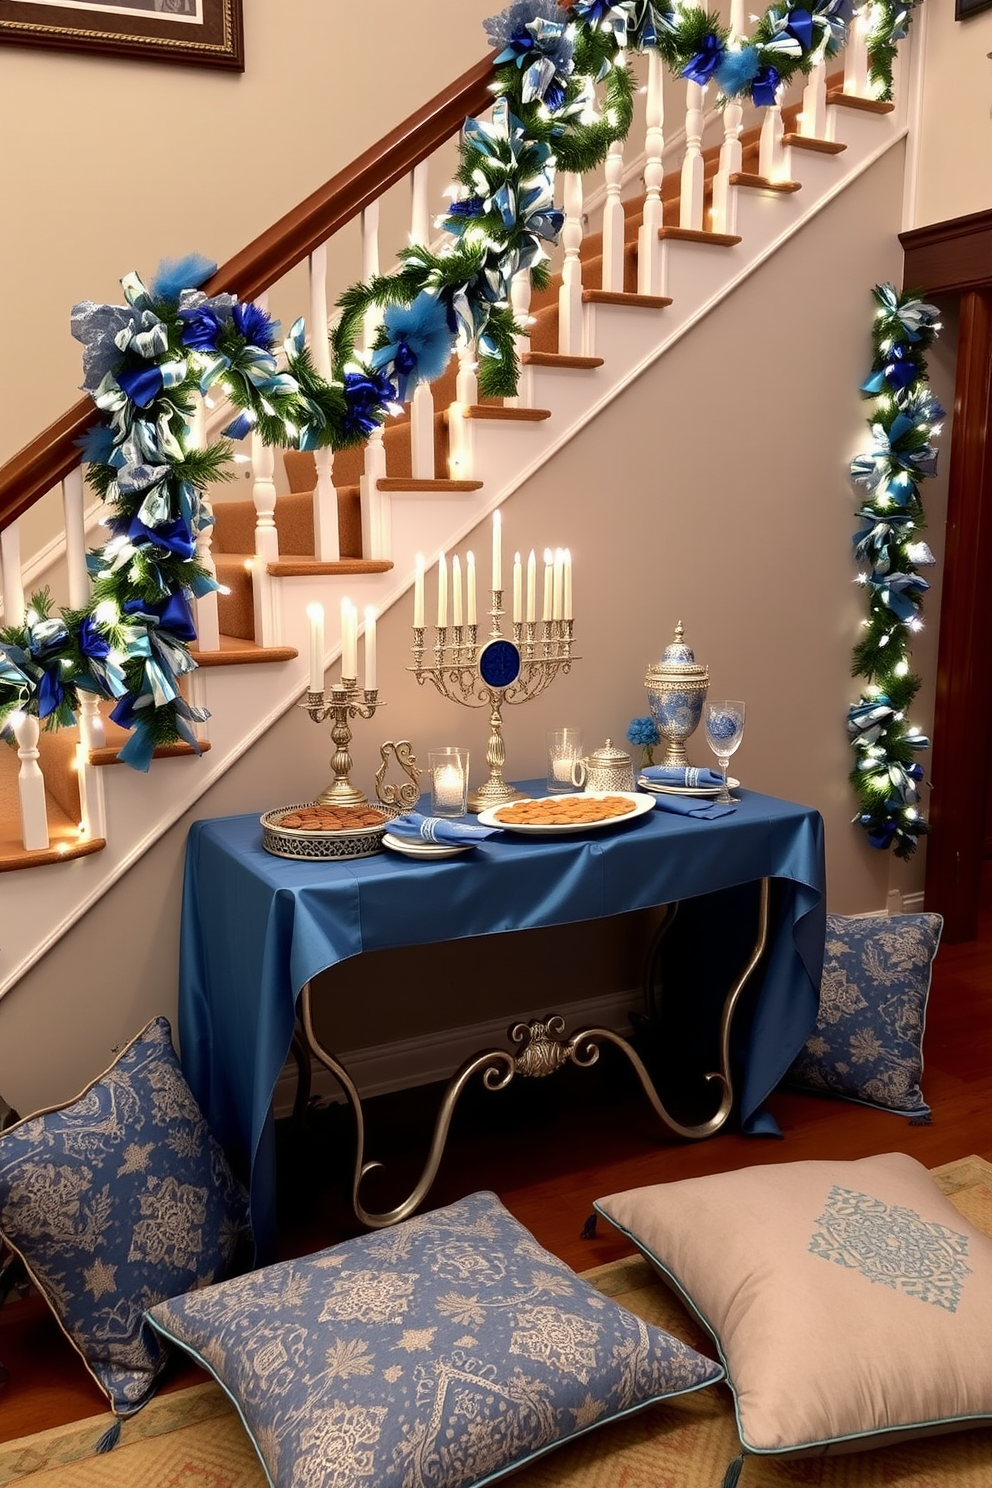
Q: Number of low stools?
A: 0